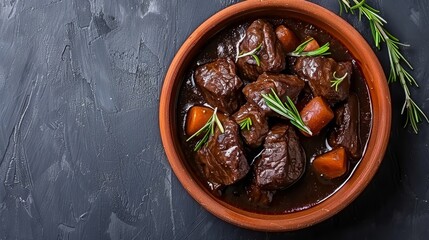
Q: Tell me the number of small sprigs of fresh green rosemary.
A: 6